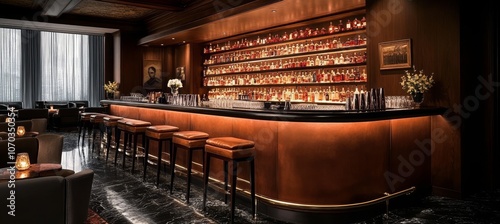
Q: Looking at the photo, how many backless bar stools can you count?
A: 8